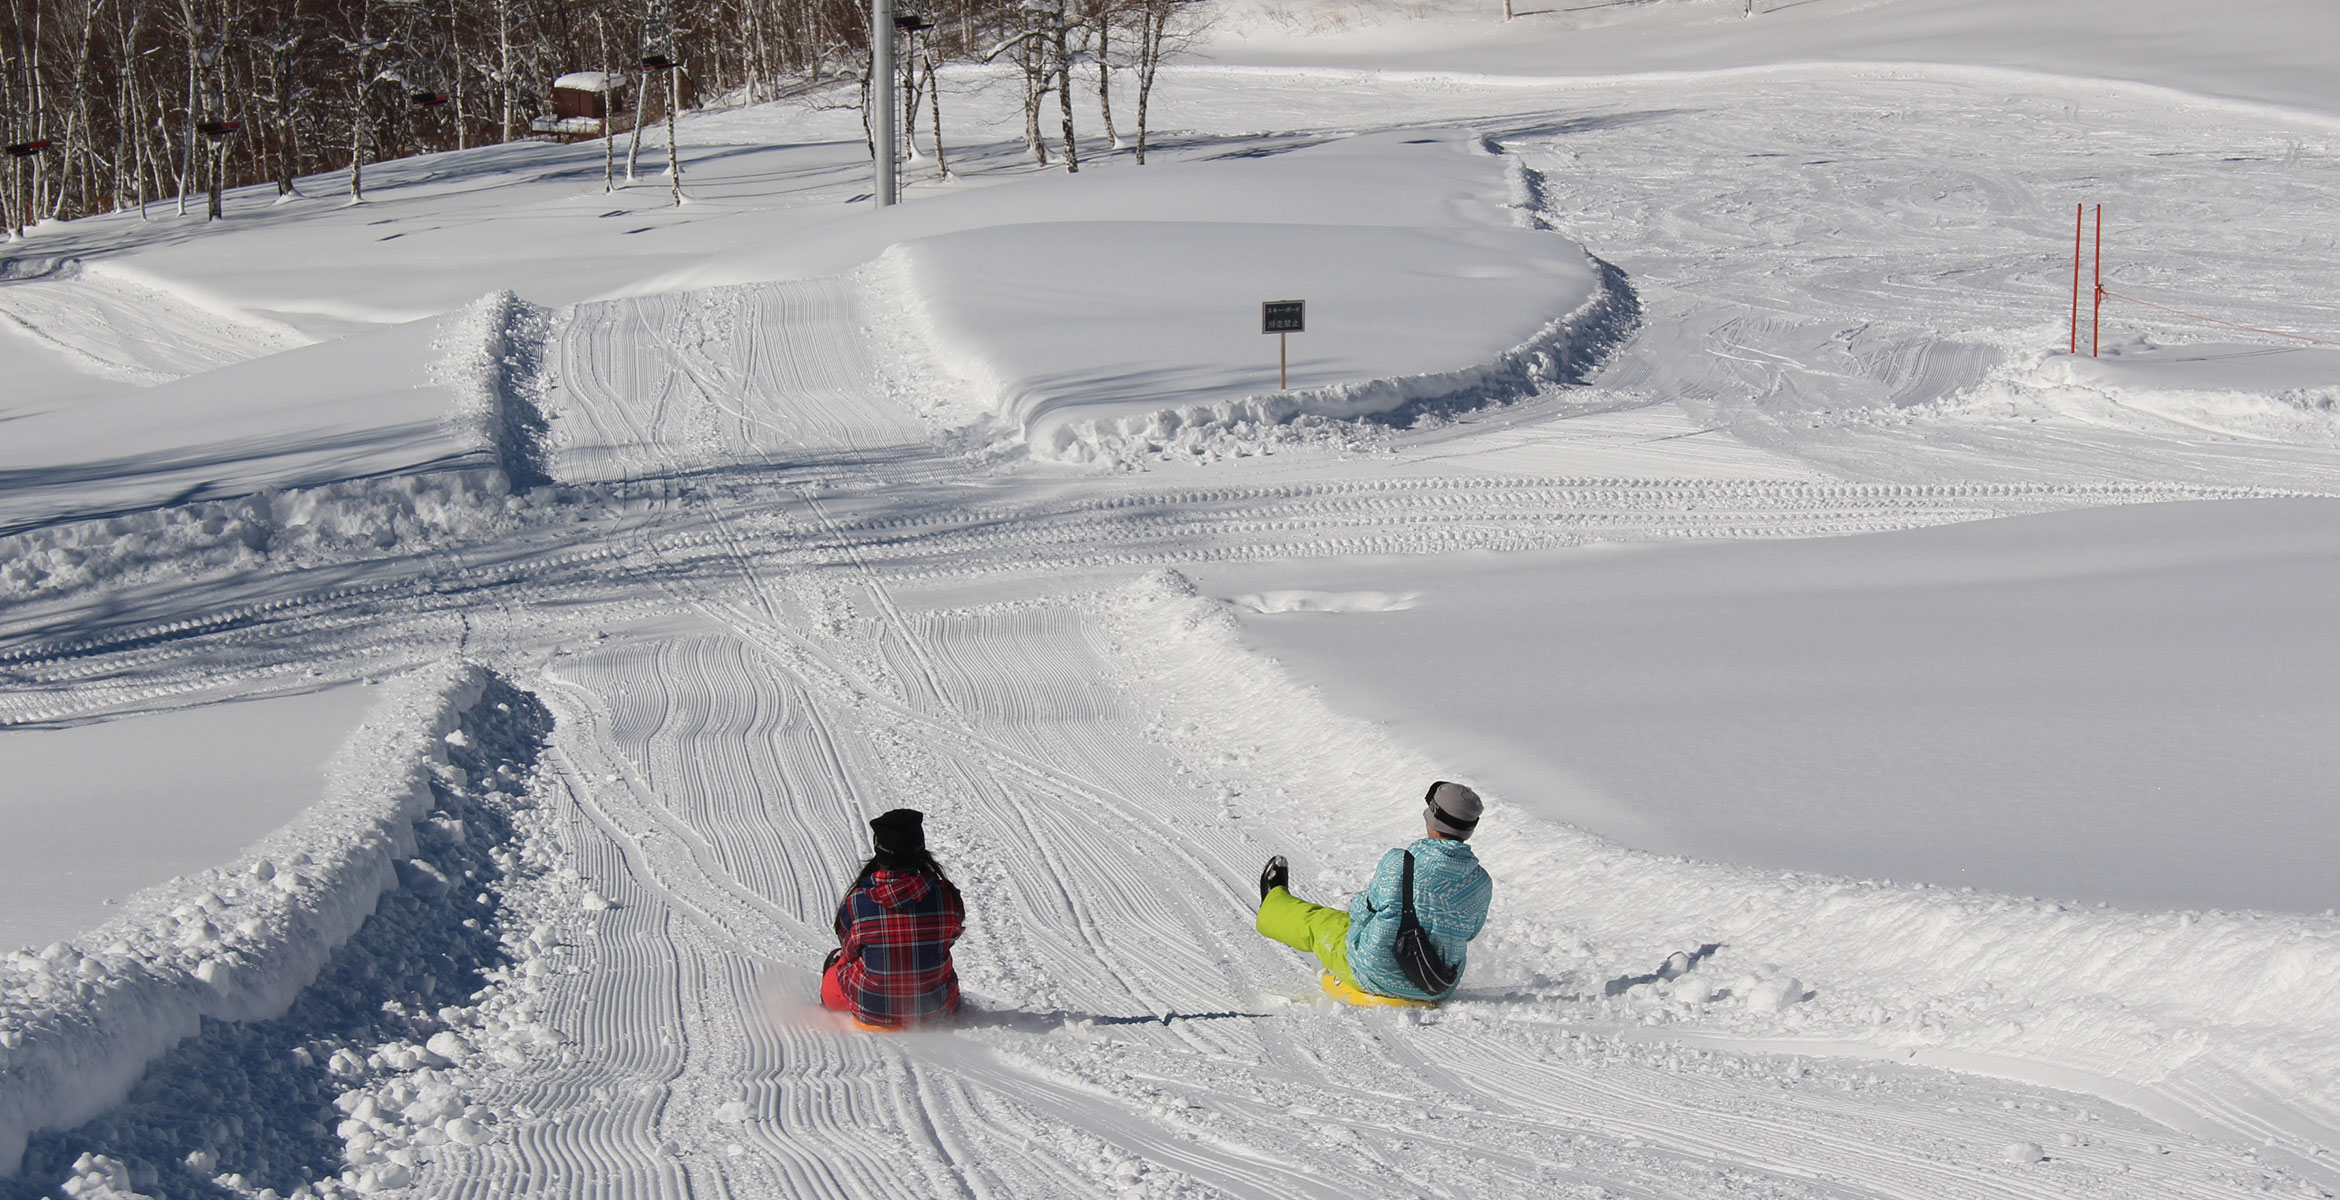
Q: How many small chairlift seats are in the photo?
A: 5